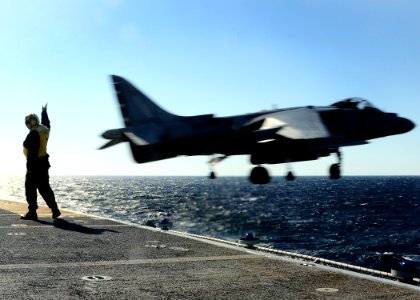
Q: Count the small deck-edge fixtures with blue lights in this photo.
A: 3